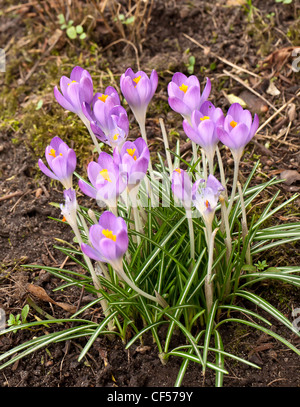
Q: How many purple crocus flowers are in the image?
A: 14